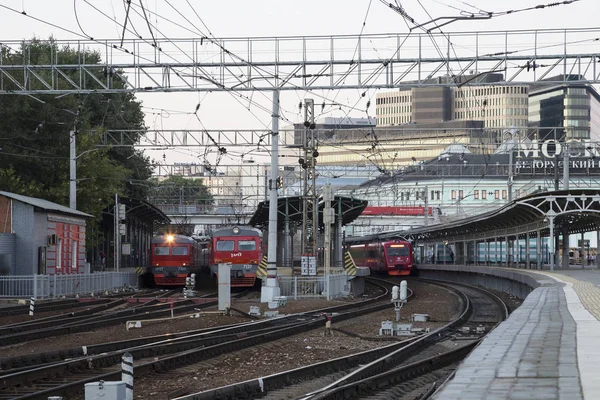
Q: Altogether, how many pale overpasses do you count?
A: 1